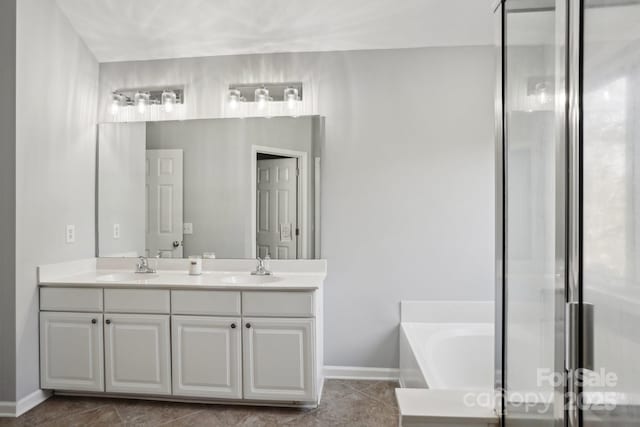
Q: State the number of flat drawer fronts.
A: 4